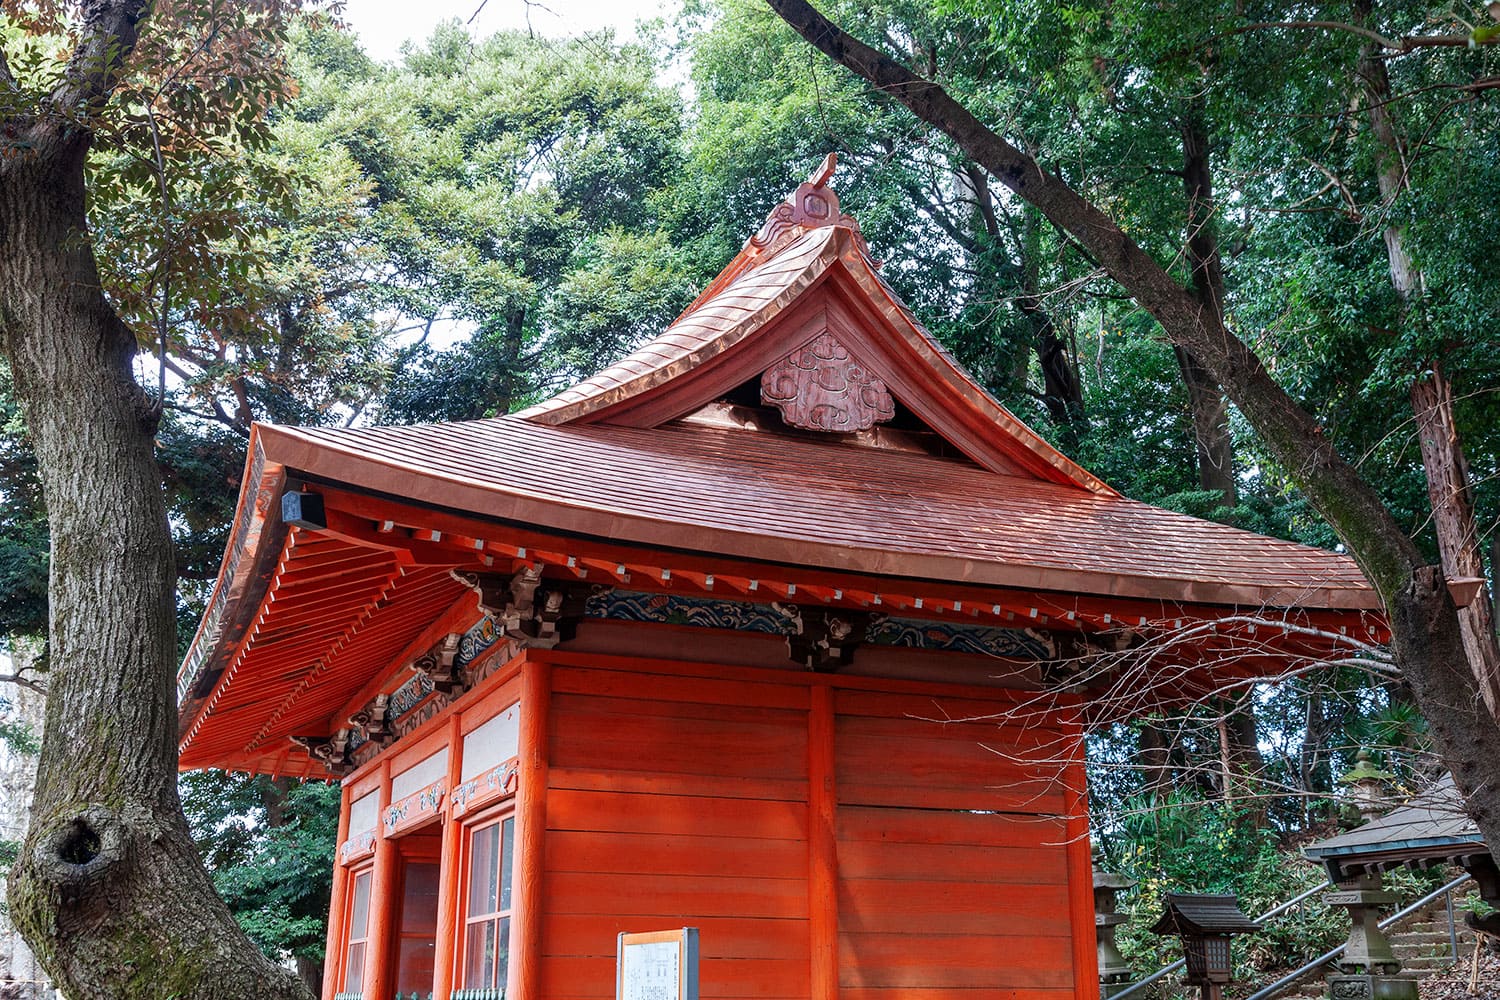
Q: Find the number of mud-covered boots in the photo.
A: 0